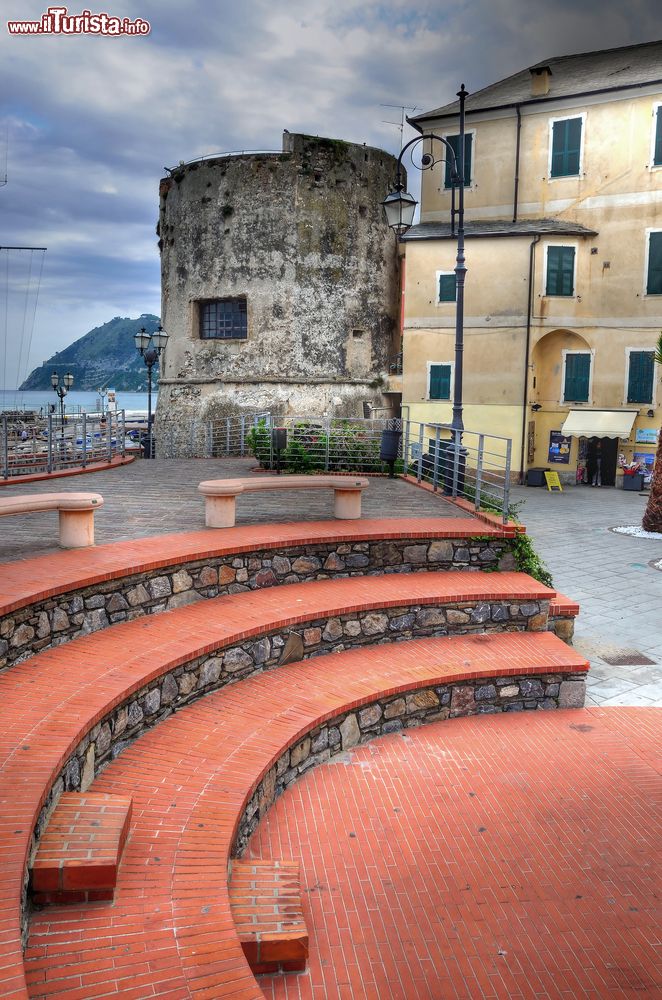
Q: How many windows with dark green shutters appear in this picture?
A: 9